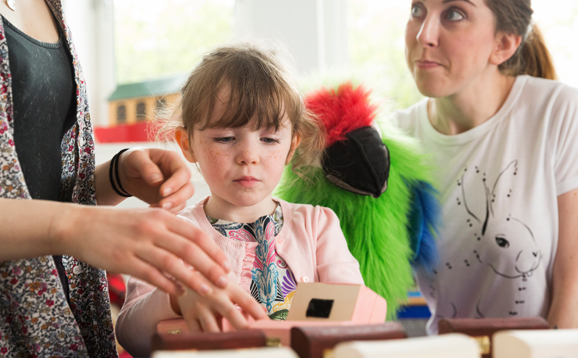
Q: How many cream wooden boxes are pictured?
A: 3